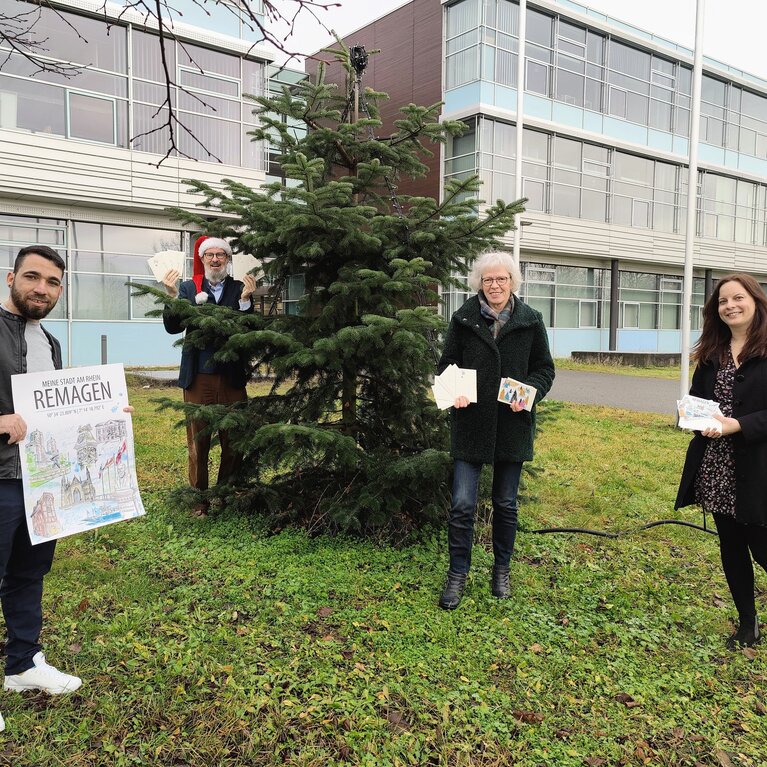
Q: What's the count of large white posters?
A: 1